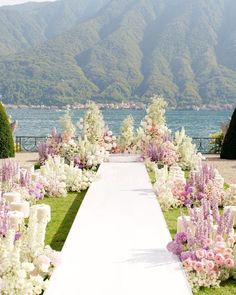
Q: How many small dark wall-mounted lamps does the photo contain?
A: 0